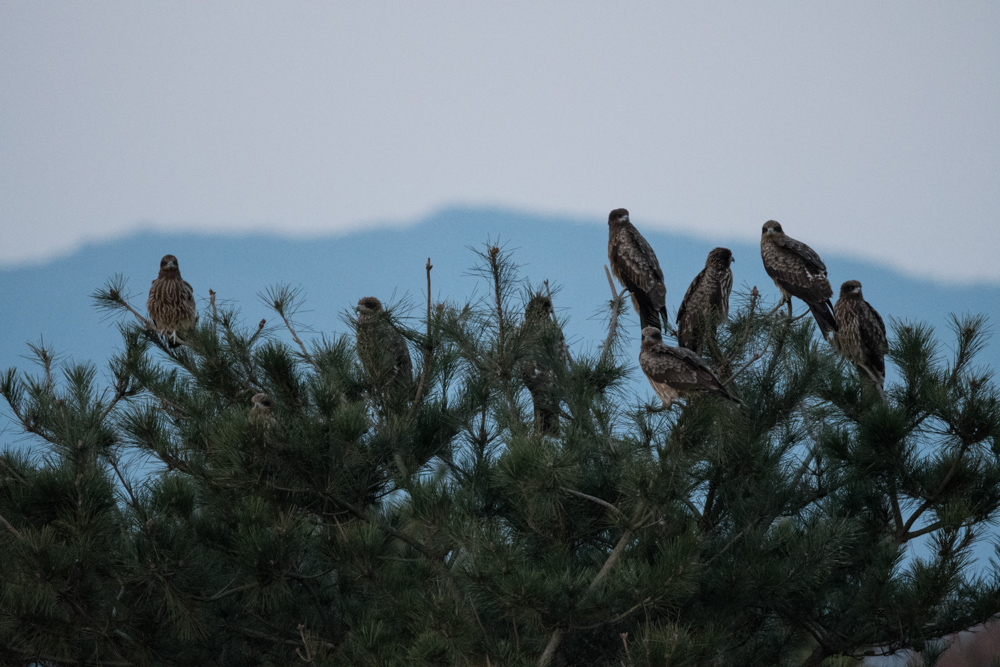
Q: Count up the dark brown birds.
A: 9